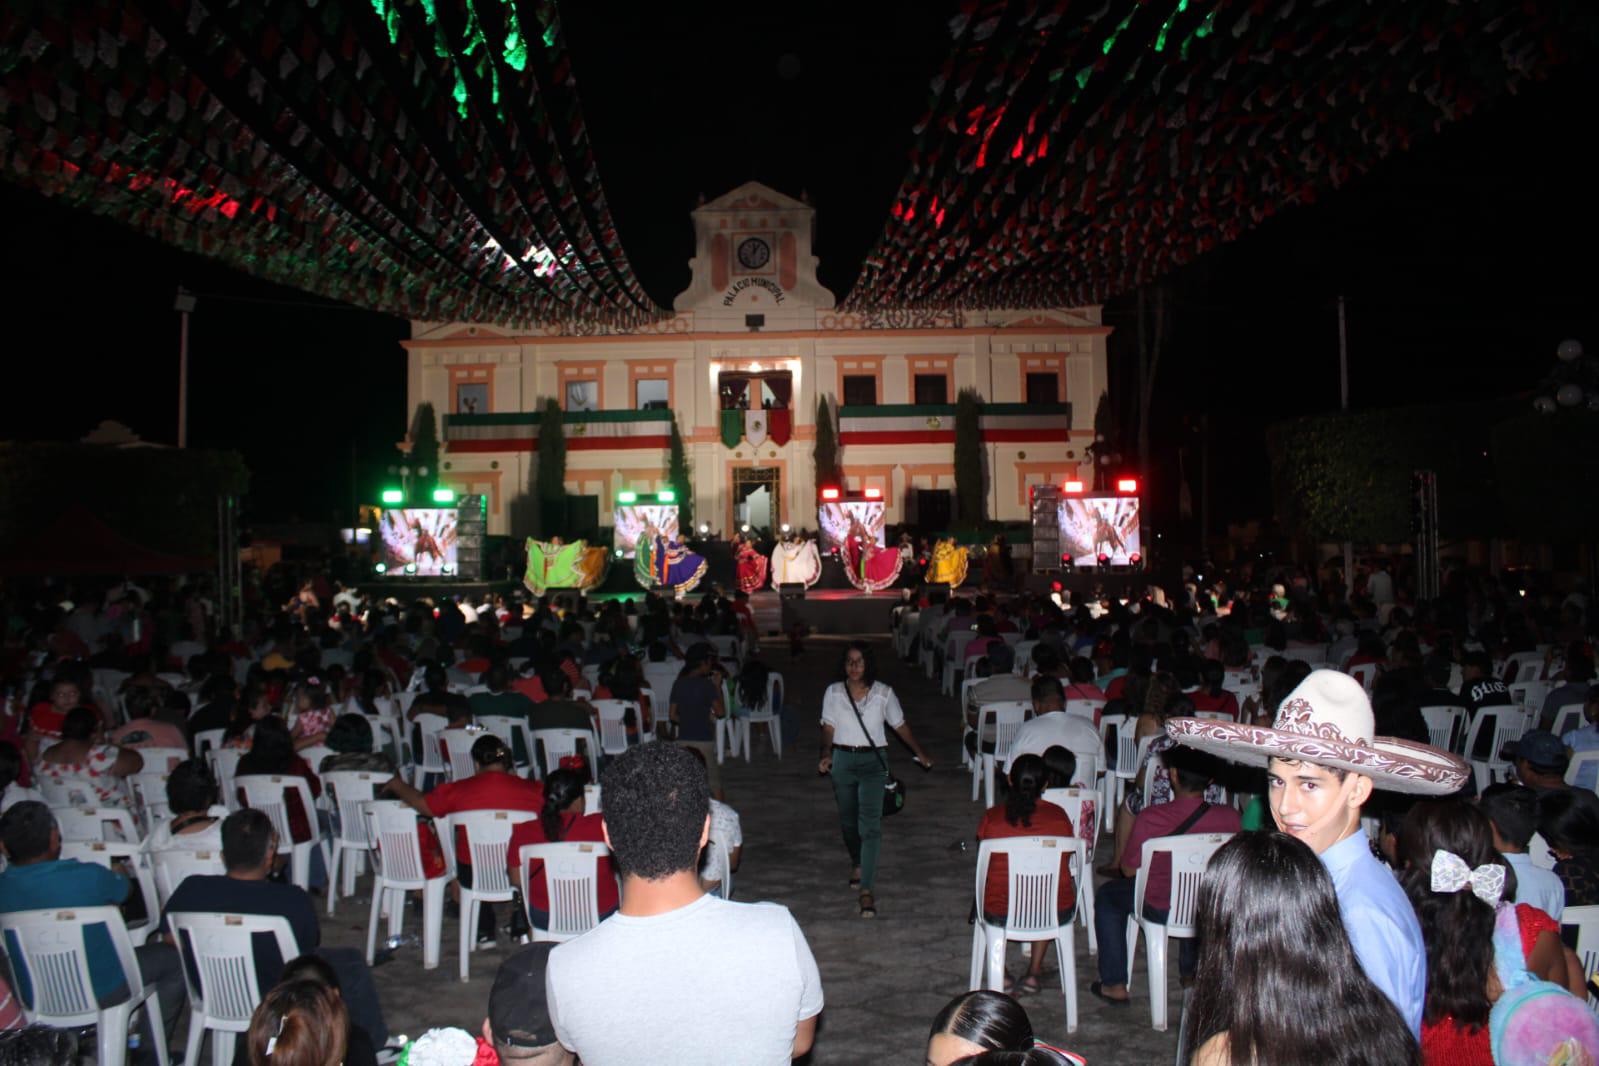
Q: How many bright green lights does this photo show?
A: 4